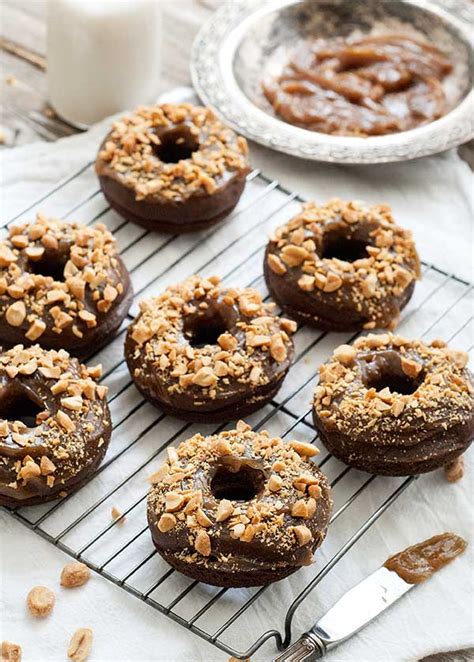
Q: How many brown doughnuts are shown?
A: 7